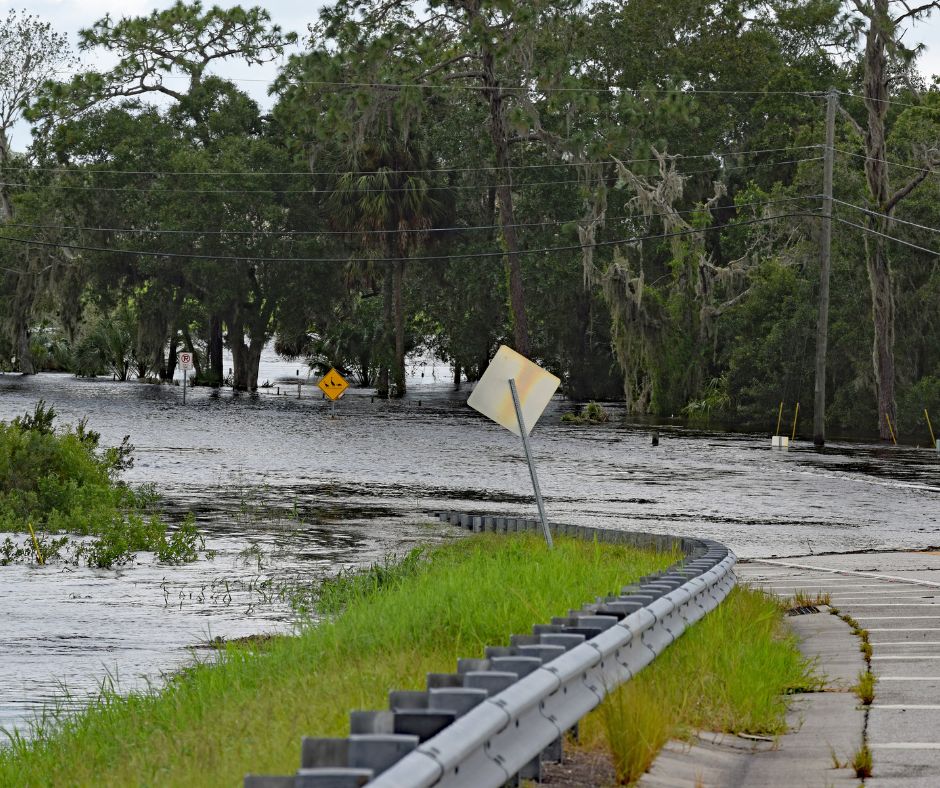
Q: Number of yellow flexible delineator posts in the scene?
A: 5